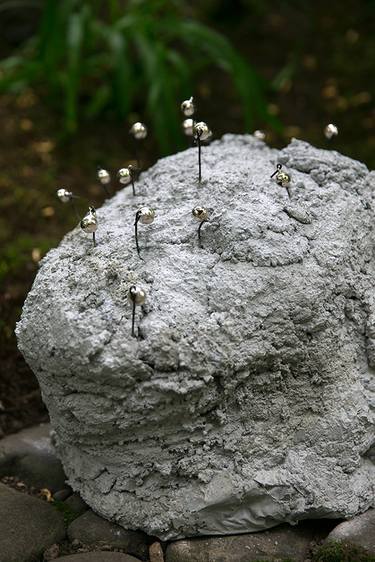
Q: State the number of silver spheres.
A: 14